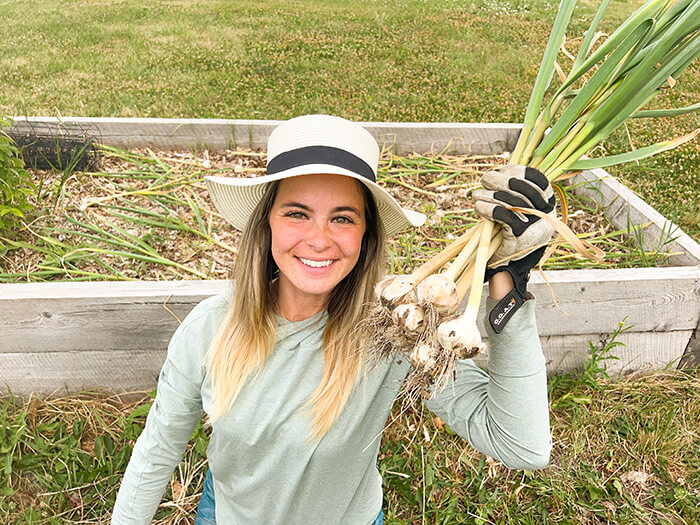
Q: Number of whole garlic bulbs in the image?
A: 5